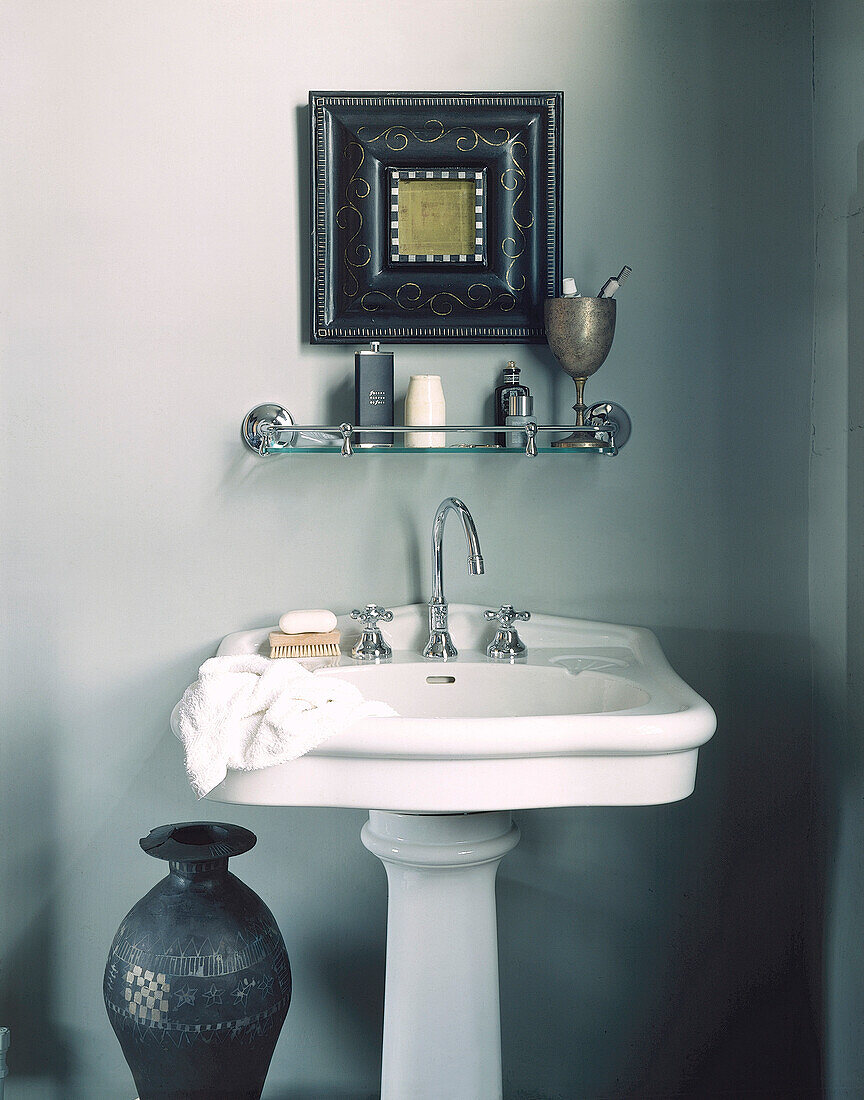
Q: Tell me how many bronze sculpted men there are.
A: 0